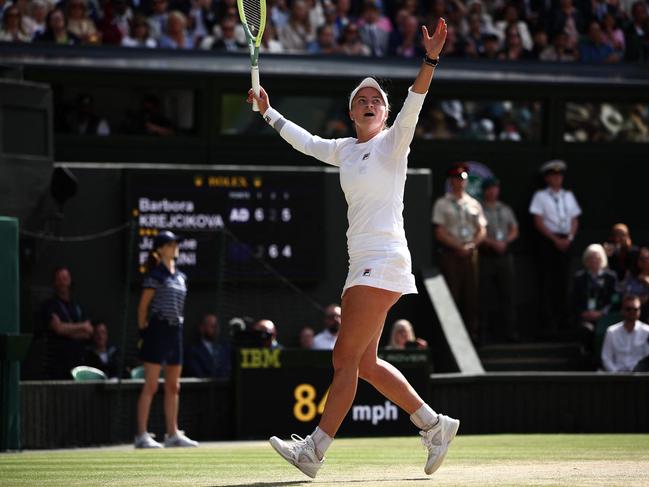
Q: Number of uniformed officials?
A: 4